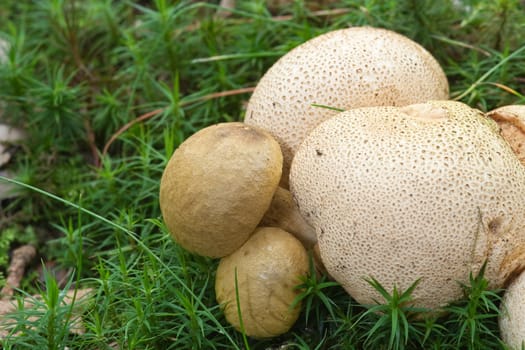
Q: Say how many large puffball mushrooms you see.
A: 2